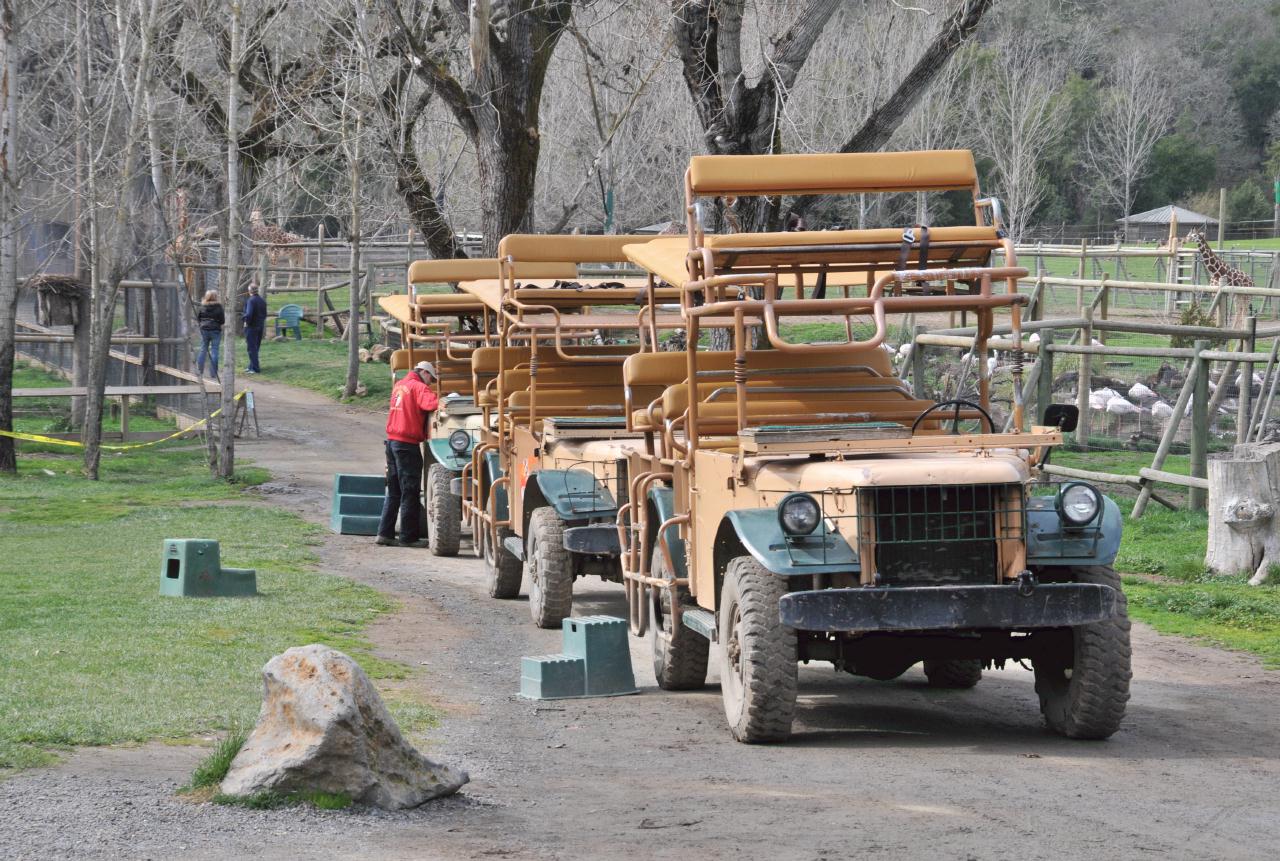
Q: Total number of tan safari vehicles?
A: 3